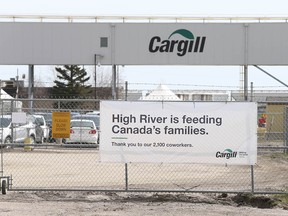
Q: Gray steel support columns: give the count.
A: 3